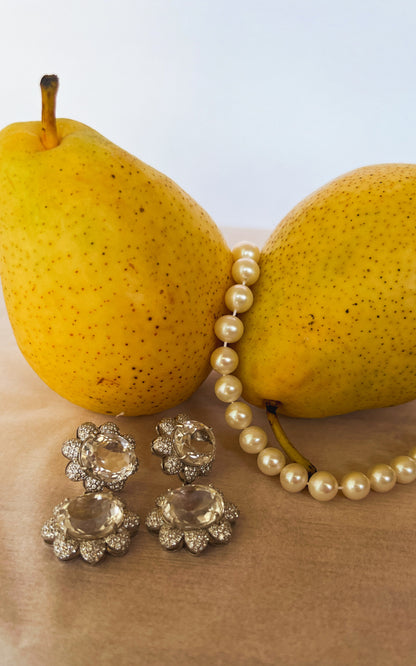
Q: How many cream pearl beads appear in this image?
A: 15